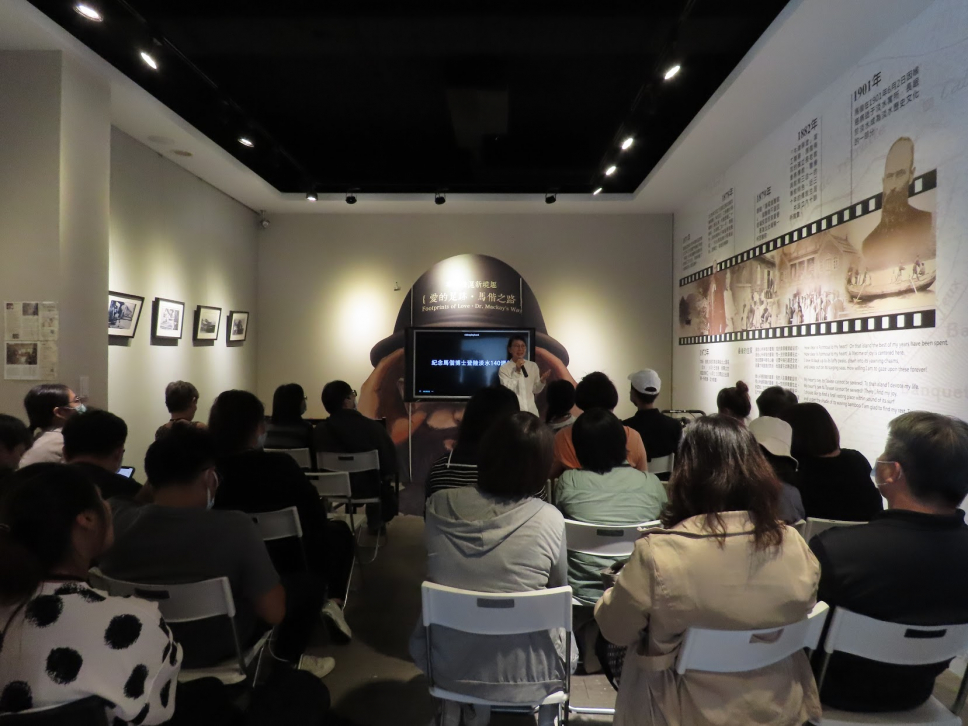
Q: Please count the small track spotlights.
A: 11